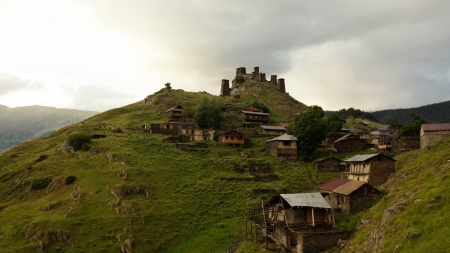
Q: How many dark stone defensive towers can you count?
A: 6